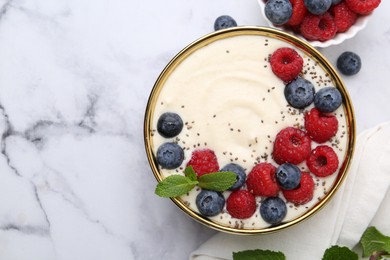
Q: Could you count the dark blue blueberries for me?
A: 13